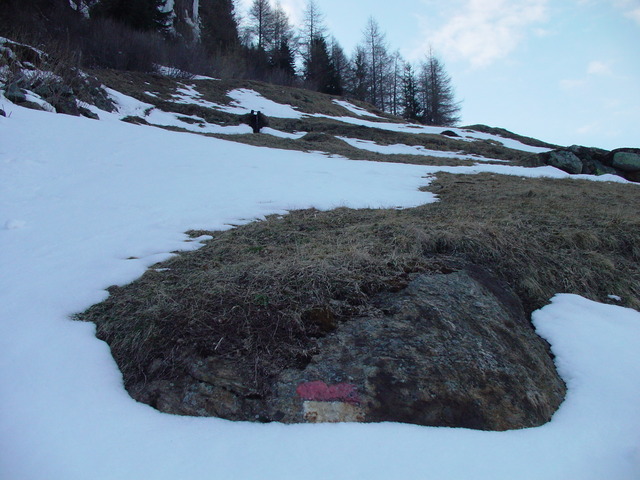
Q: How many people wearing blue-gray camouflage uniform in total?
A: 0